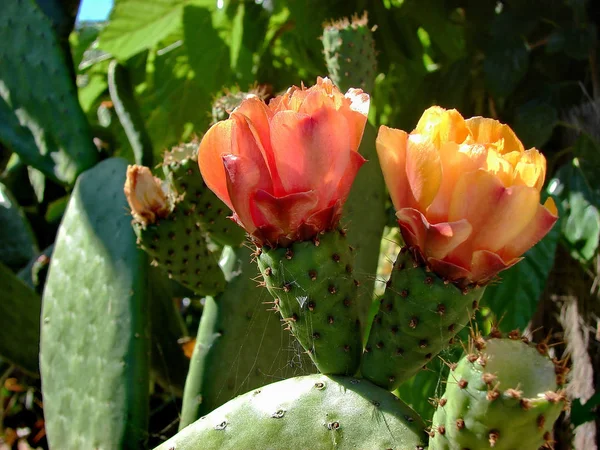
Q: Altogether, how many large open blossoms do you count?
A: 2